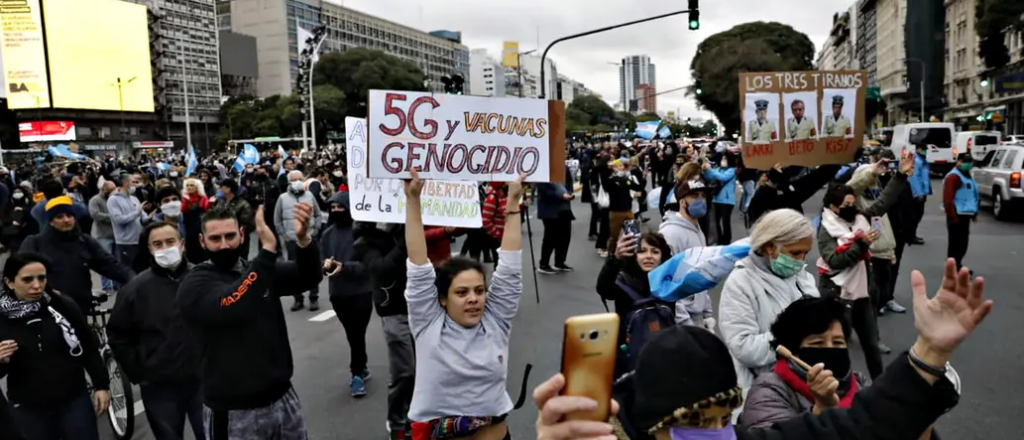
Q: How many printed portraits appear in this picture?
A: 3